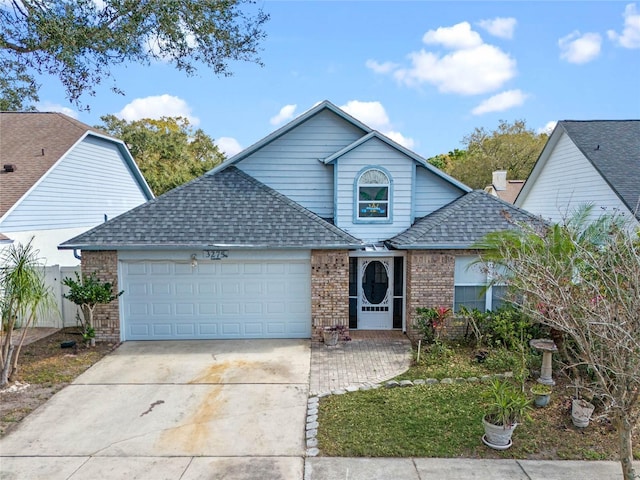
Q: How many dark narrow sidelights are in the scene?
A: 2